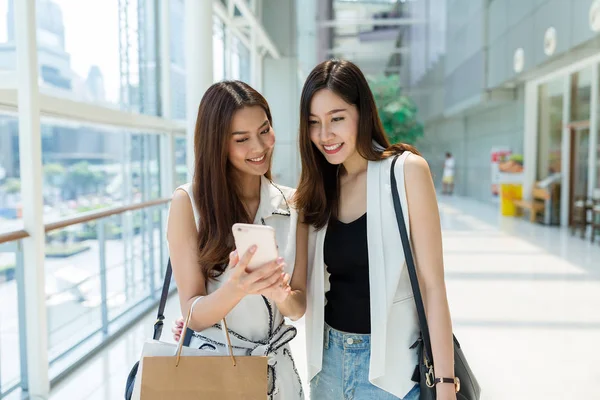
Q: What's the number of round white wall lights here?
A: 3